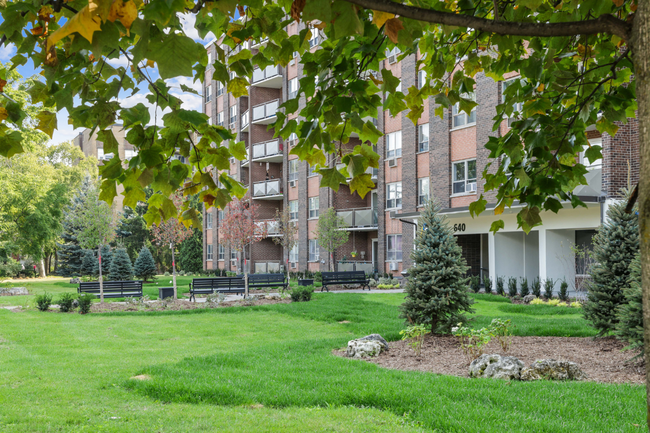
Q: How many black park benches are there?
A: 4